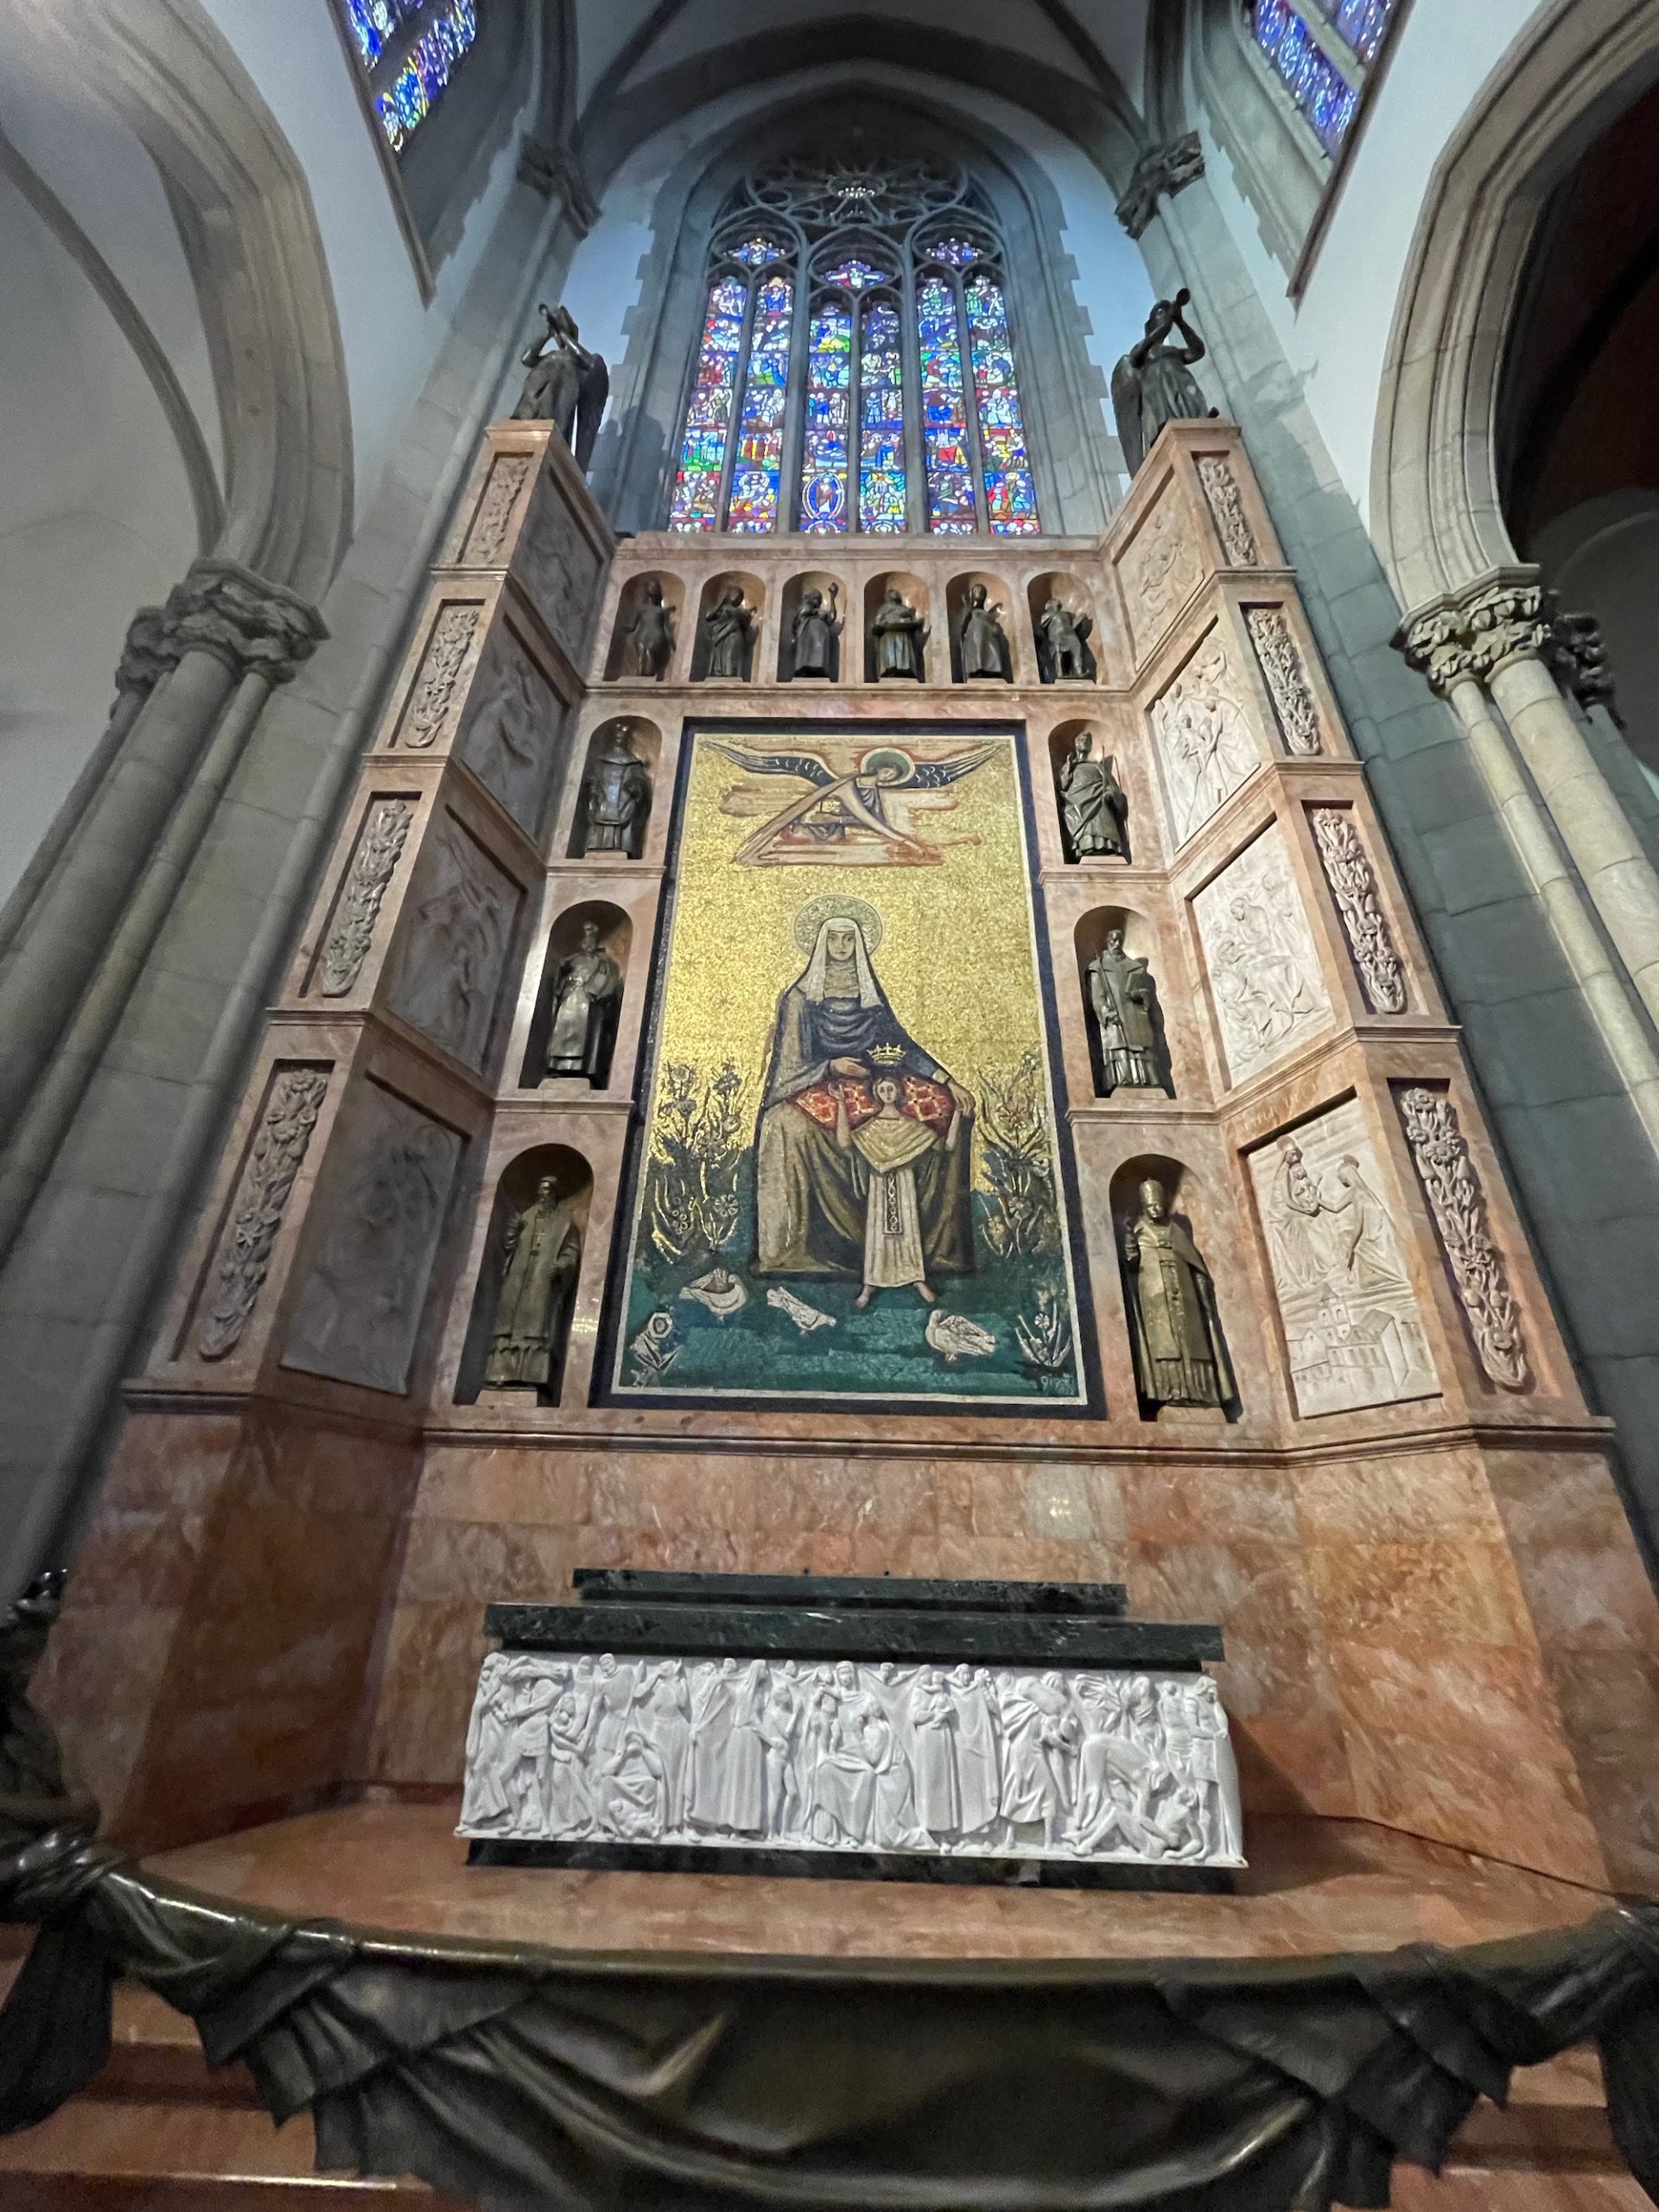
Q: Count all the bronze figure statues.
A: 14